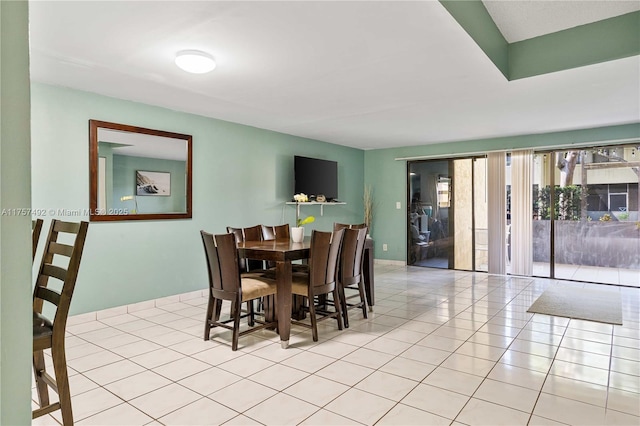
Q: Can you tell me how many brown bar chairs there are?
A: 2